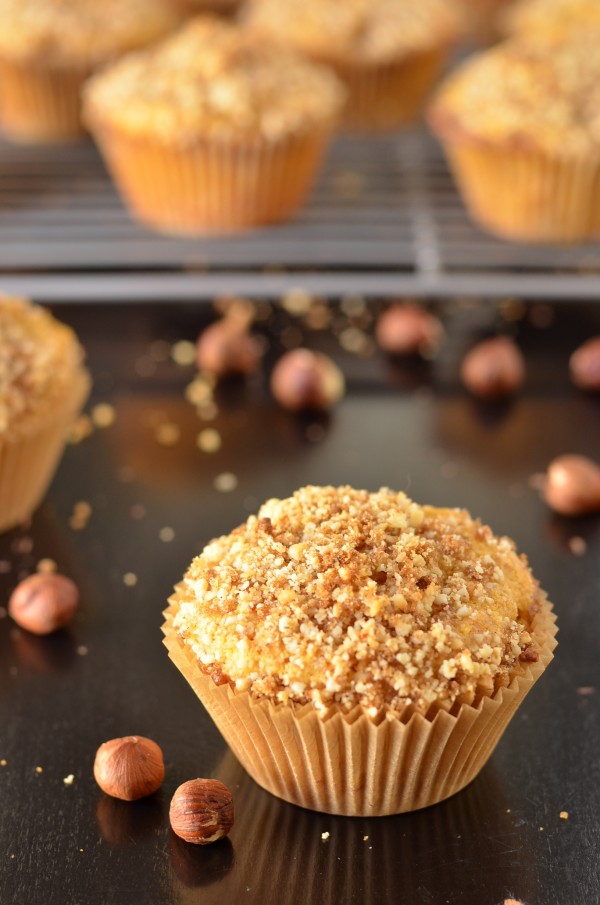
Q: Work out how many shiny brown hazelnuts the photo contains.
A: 9